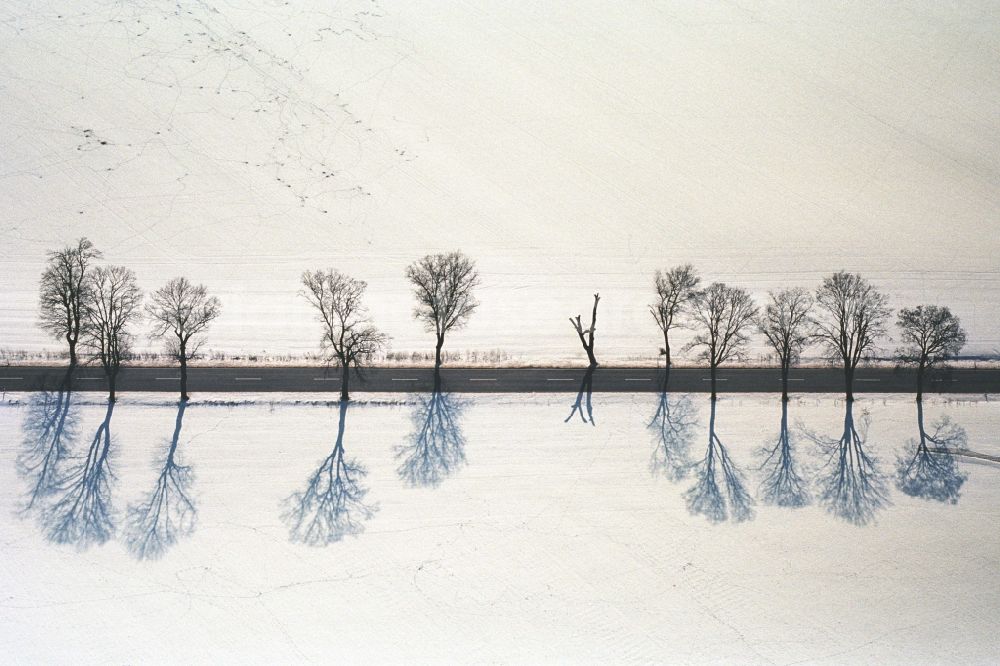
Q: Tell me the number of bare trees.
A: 11